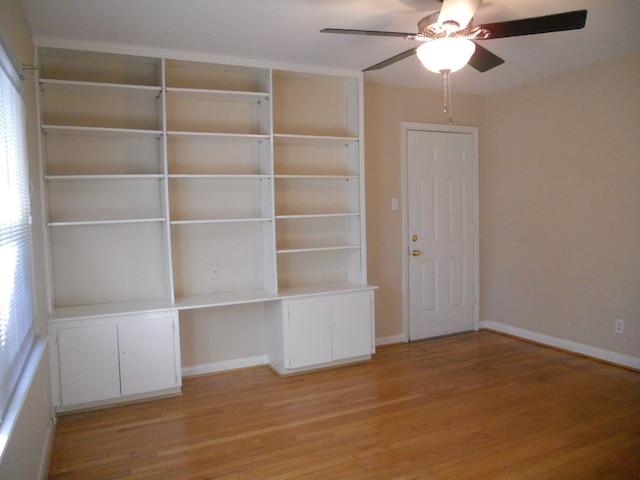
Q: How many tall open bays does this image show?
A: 3